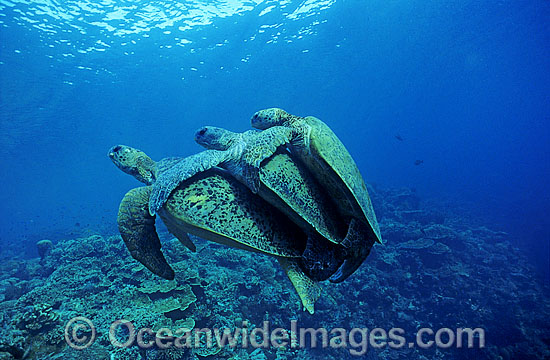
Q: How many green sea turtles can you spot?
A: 3